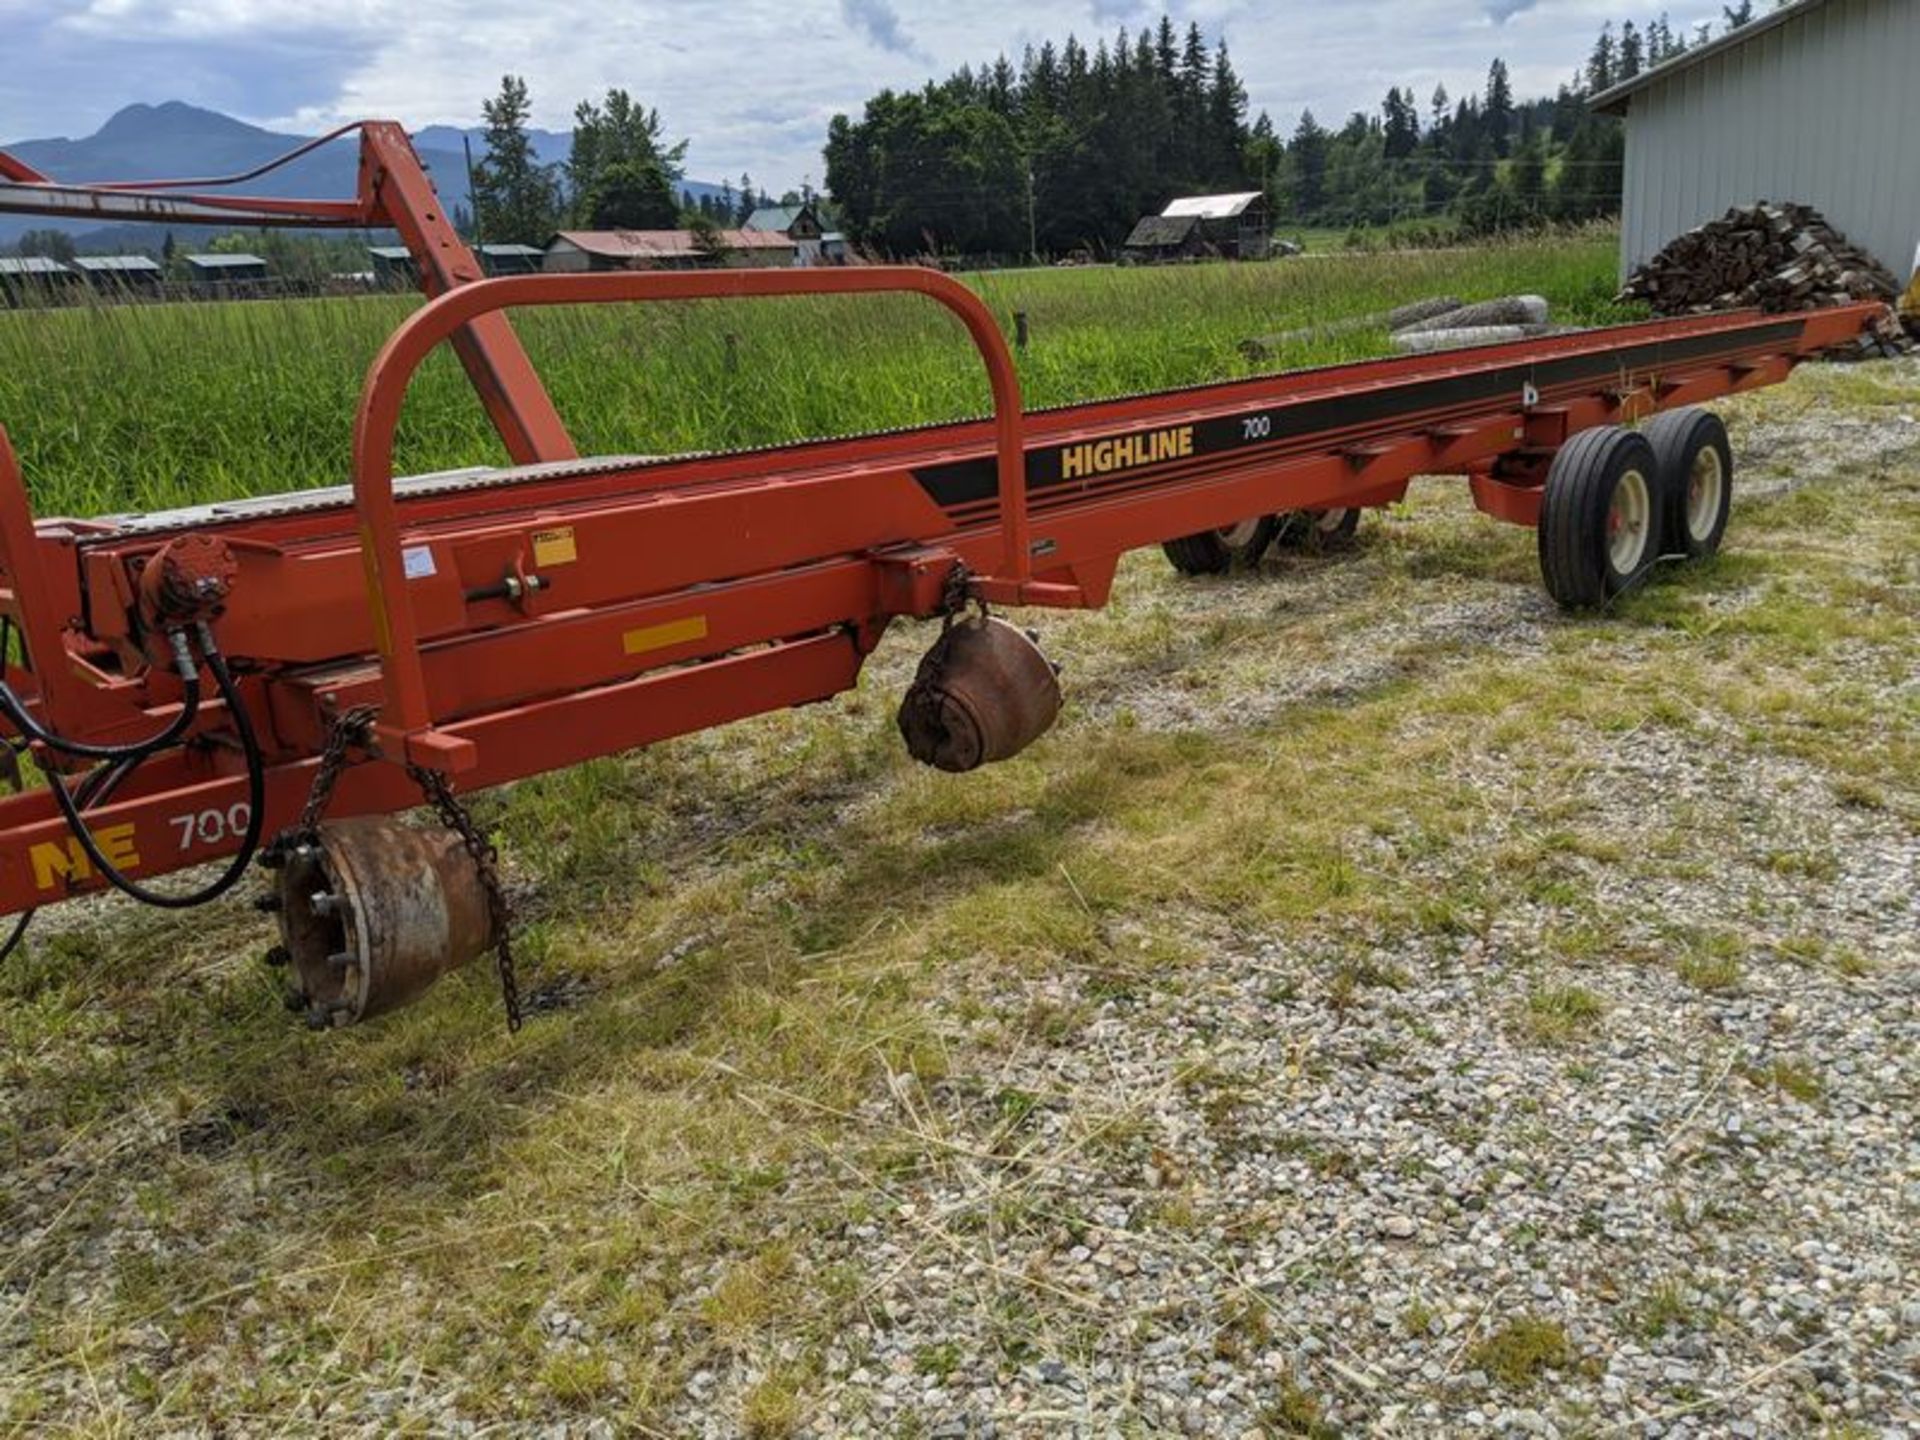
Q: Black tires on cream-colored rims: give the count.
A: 4